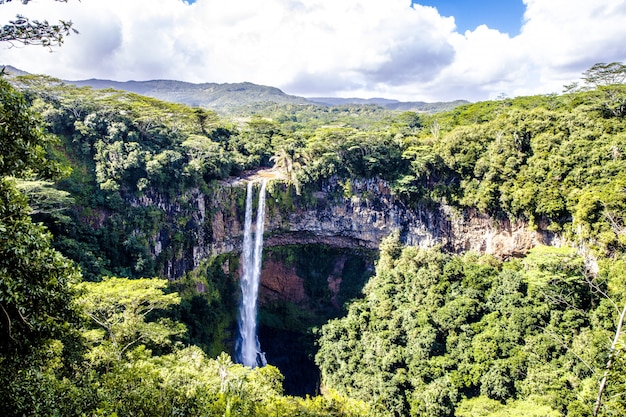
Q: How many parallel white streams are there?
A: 2